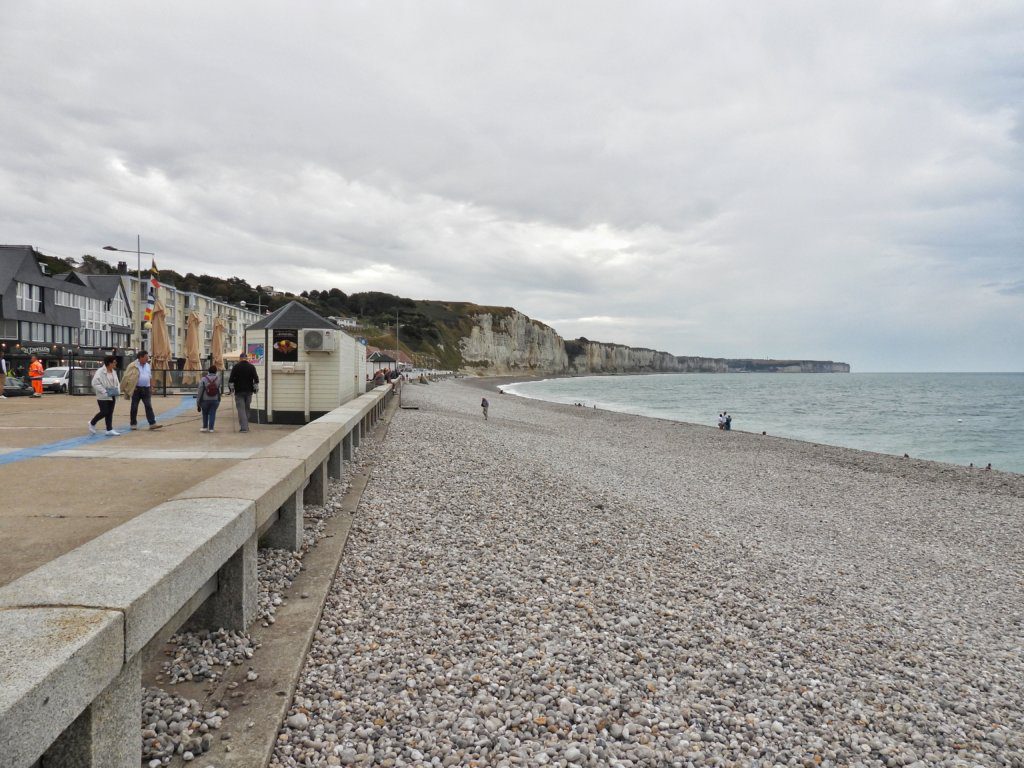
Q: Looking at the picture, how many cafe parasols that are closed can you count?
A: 3